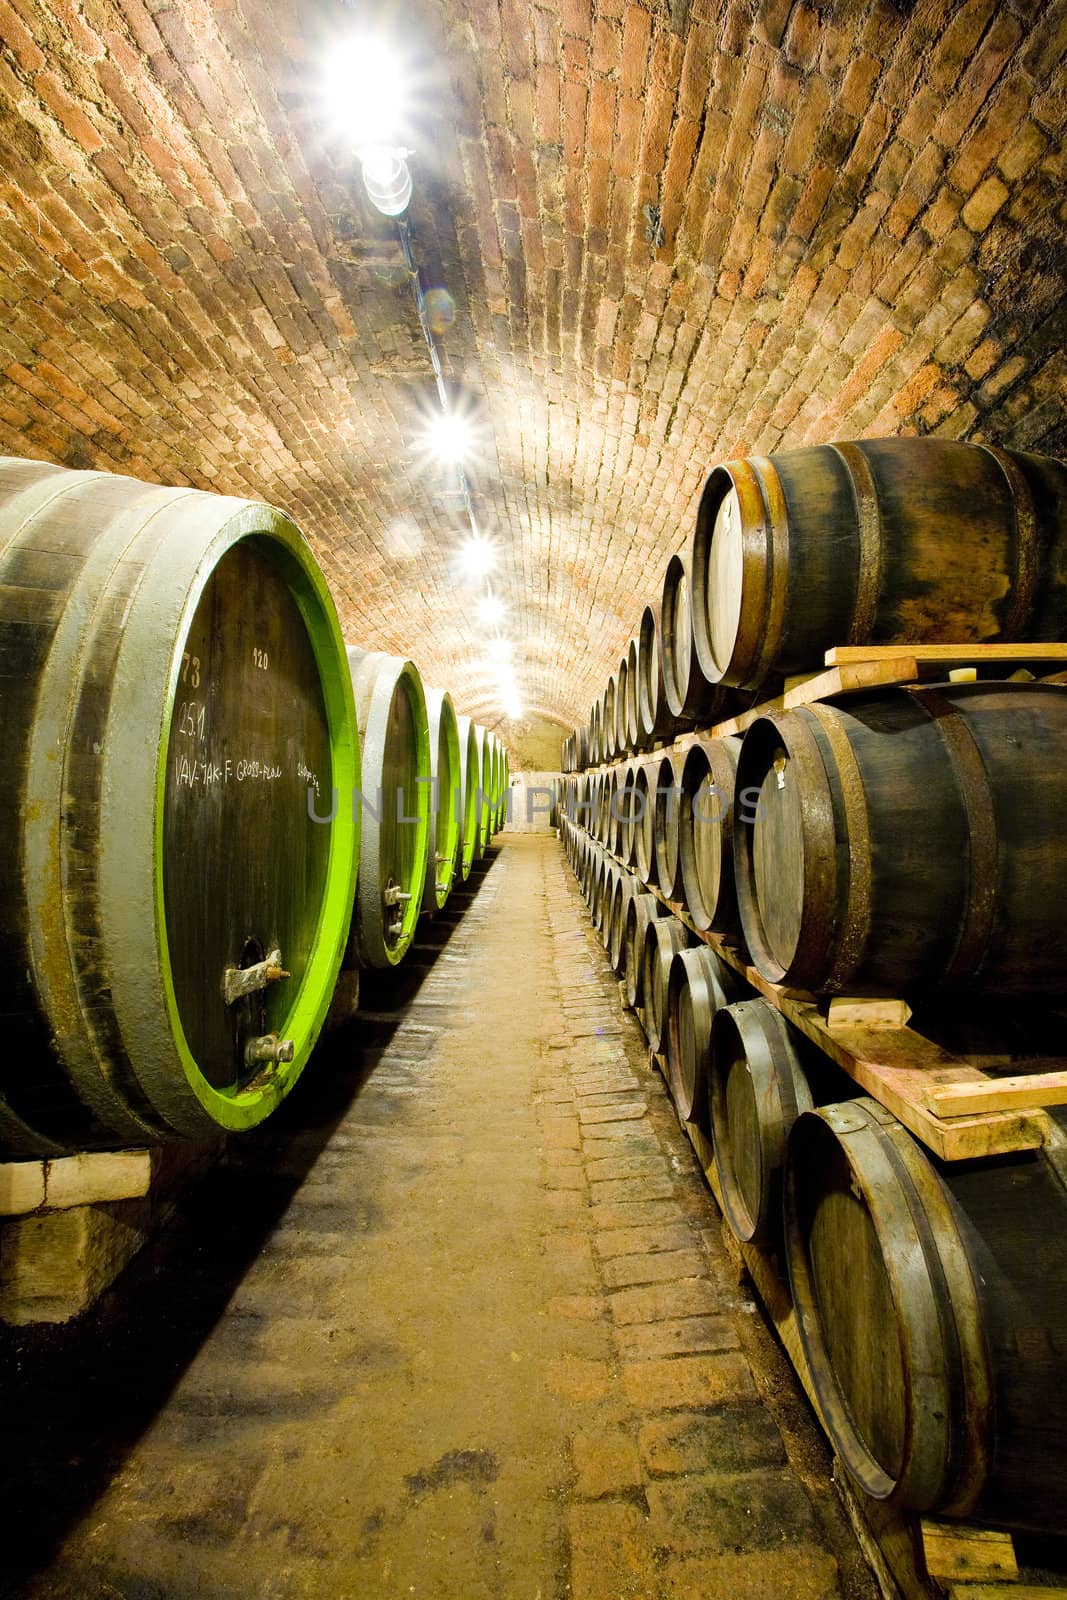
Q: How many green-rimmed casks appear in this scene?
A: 8